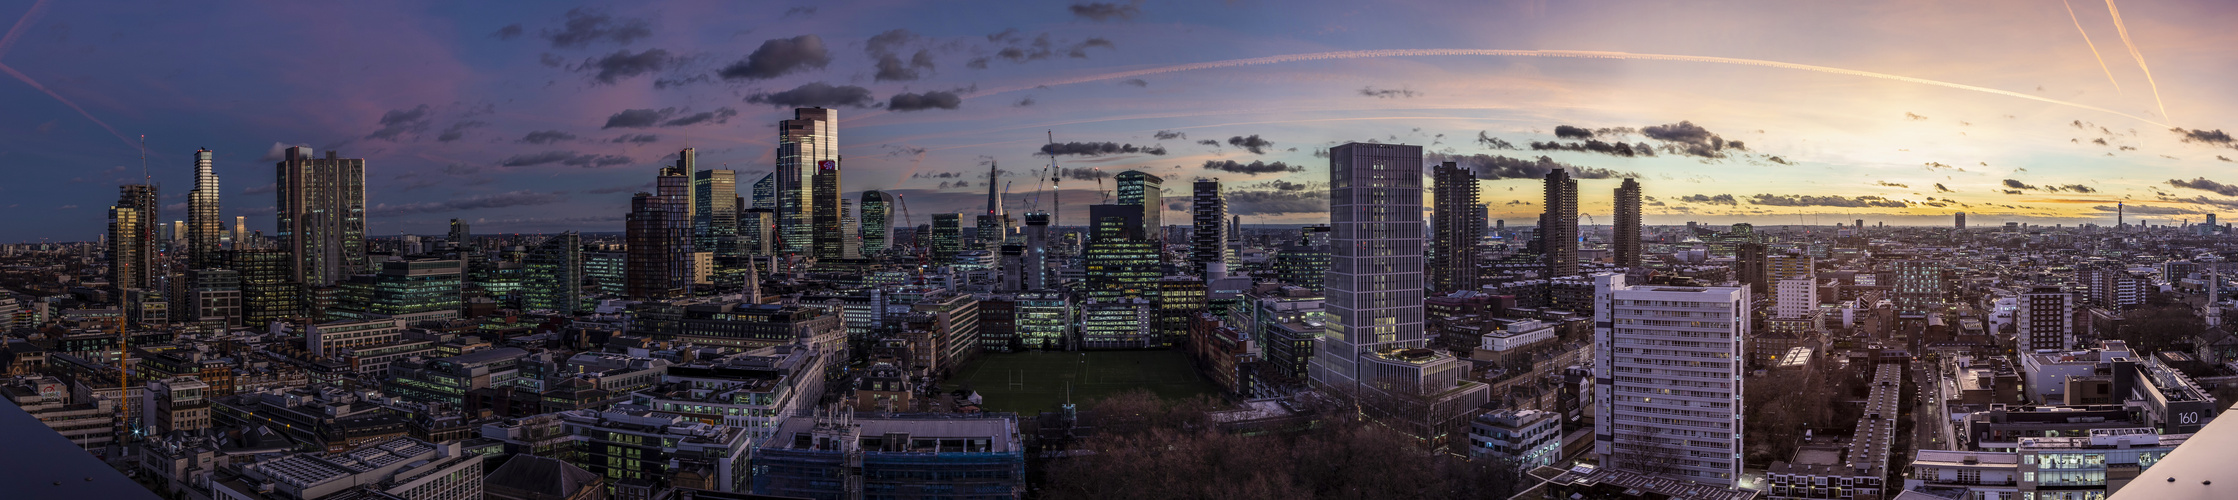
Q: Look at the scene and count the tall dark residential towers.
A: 3